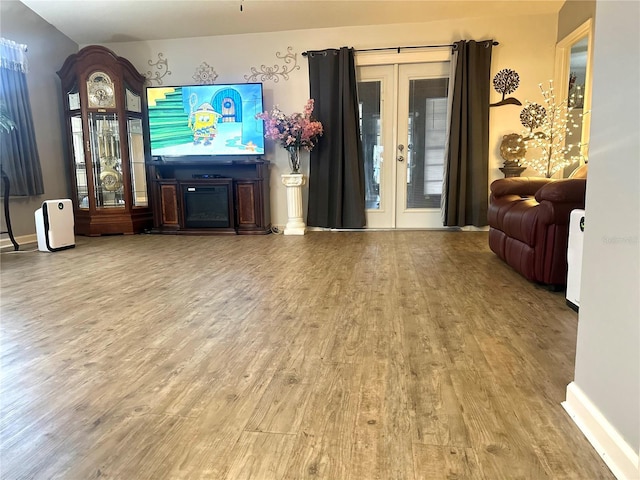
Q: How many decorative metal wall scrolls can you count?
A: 3